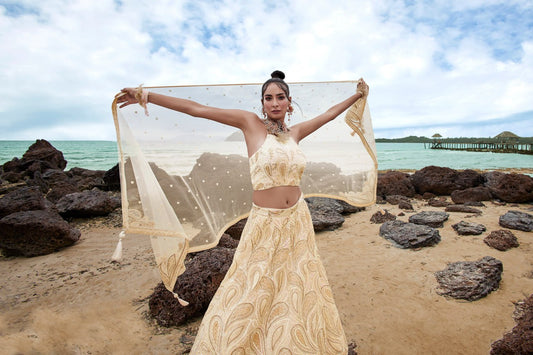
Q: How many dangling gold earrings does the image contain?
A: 2